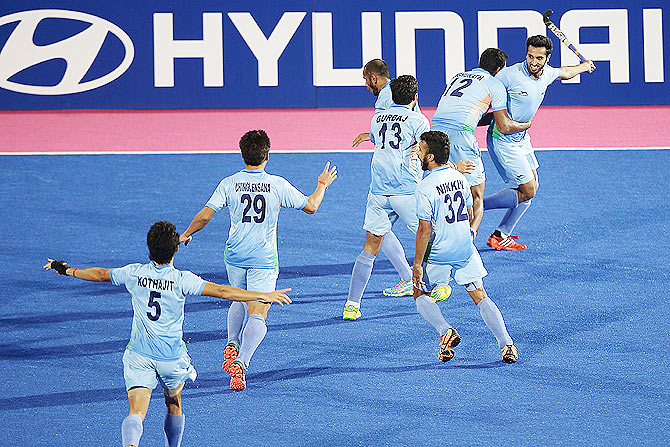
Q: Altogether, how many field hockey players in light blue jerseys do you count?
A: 7